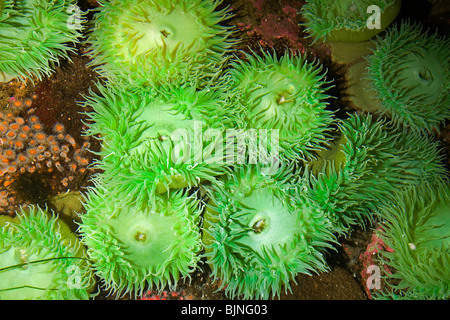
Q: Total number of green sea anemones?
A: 11